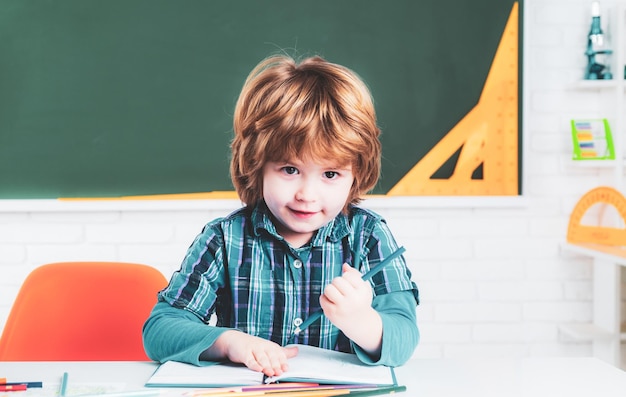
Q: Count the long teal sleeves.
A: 2